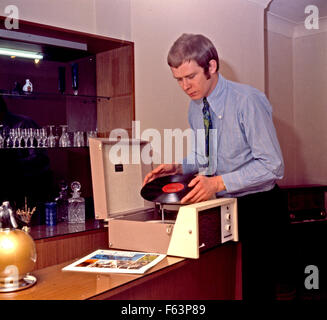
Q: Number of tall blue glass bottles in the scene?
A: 2